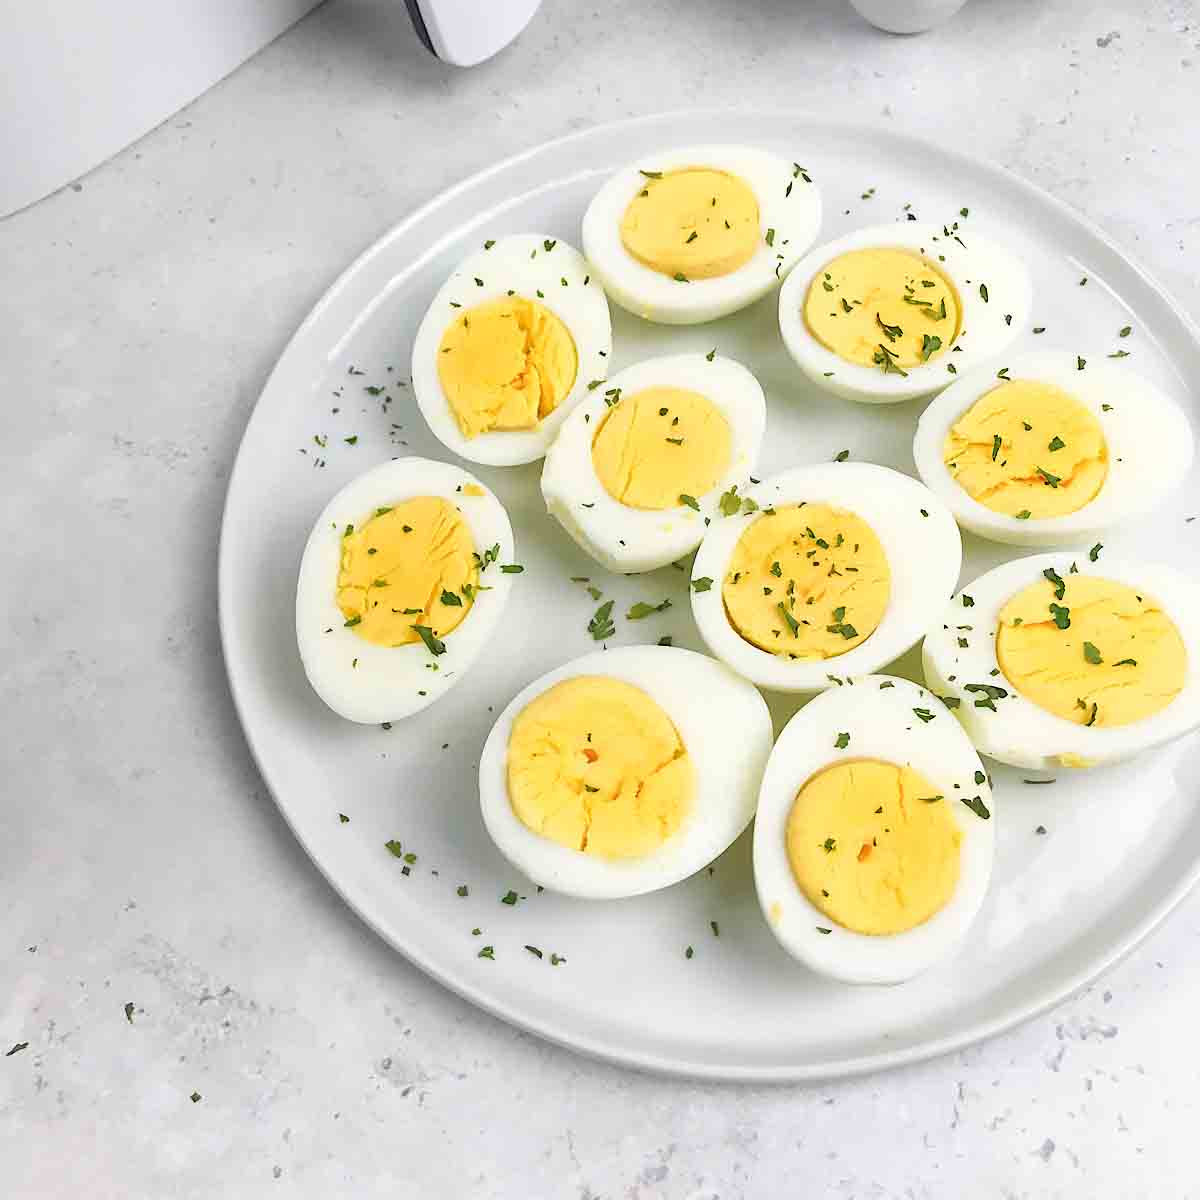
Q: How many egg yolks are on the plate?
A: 10